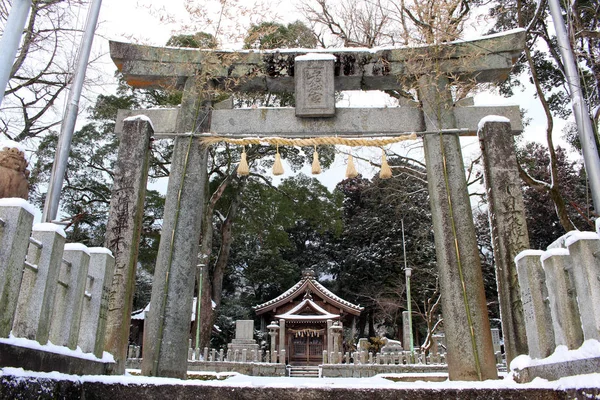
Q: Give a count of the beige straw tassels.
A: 5